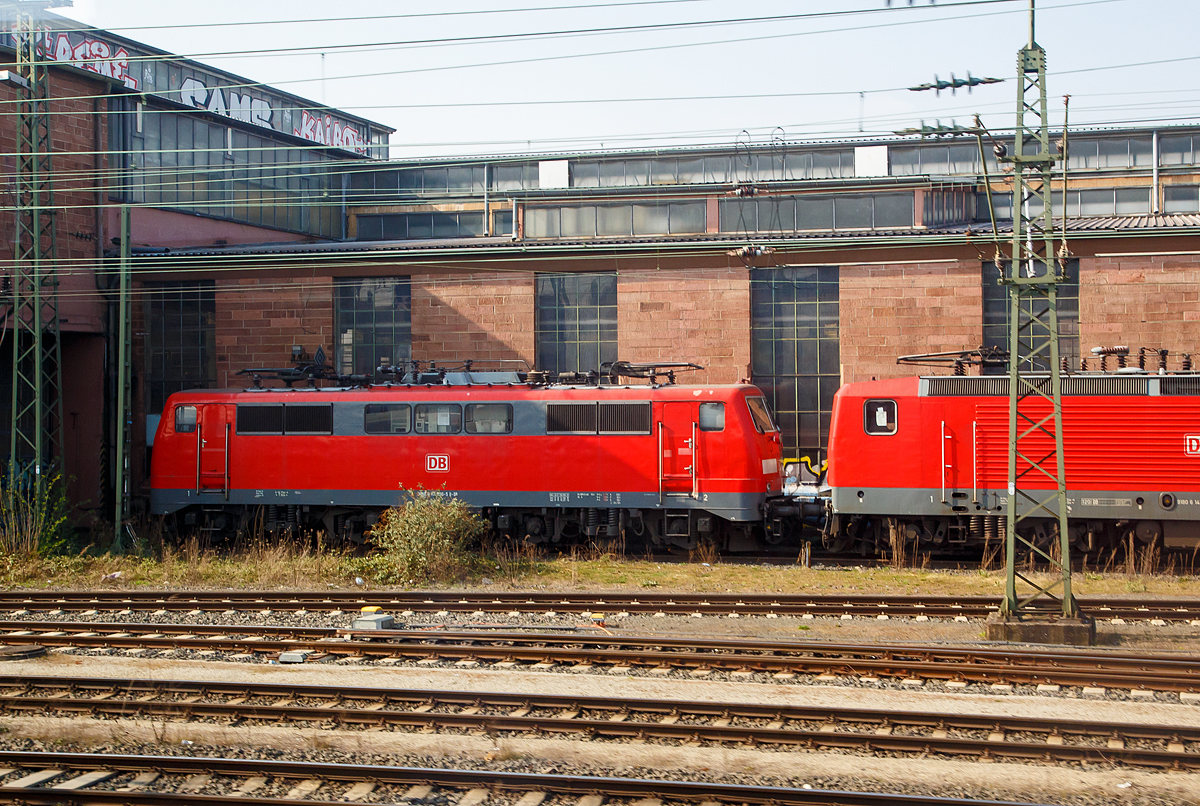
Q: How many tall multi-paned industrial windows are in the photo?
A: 5